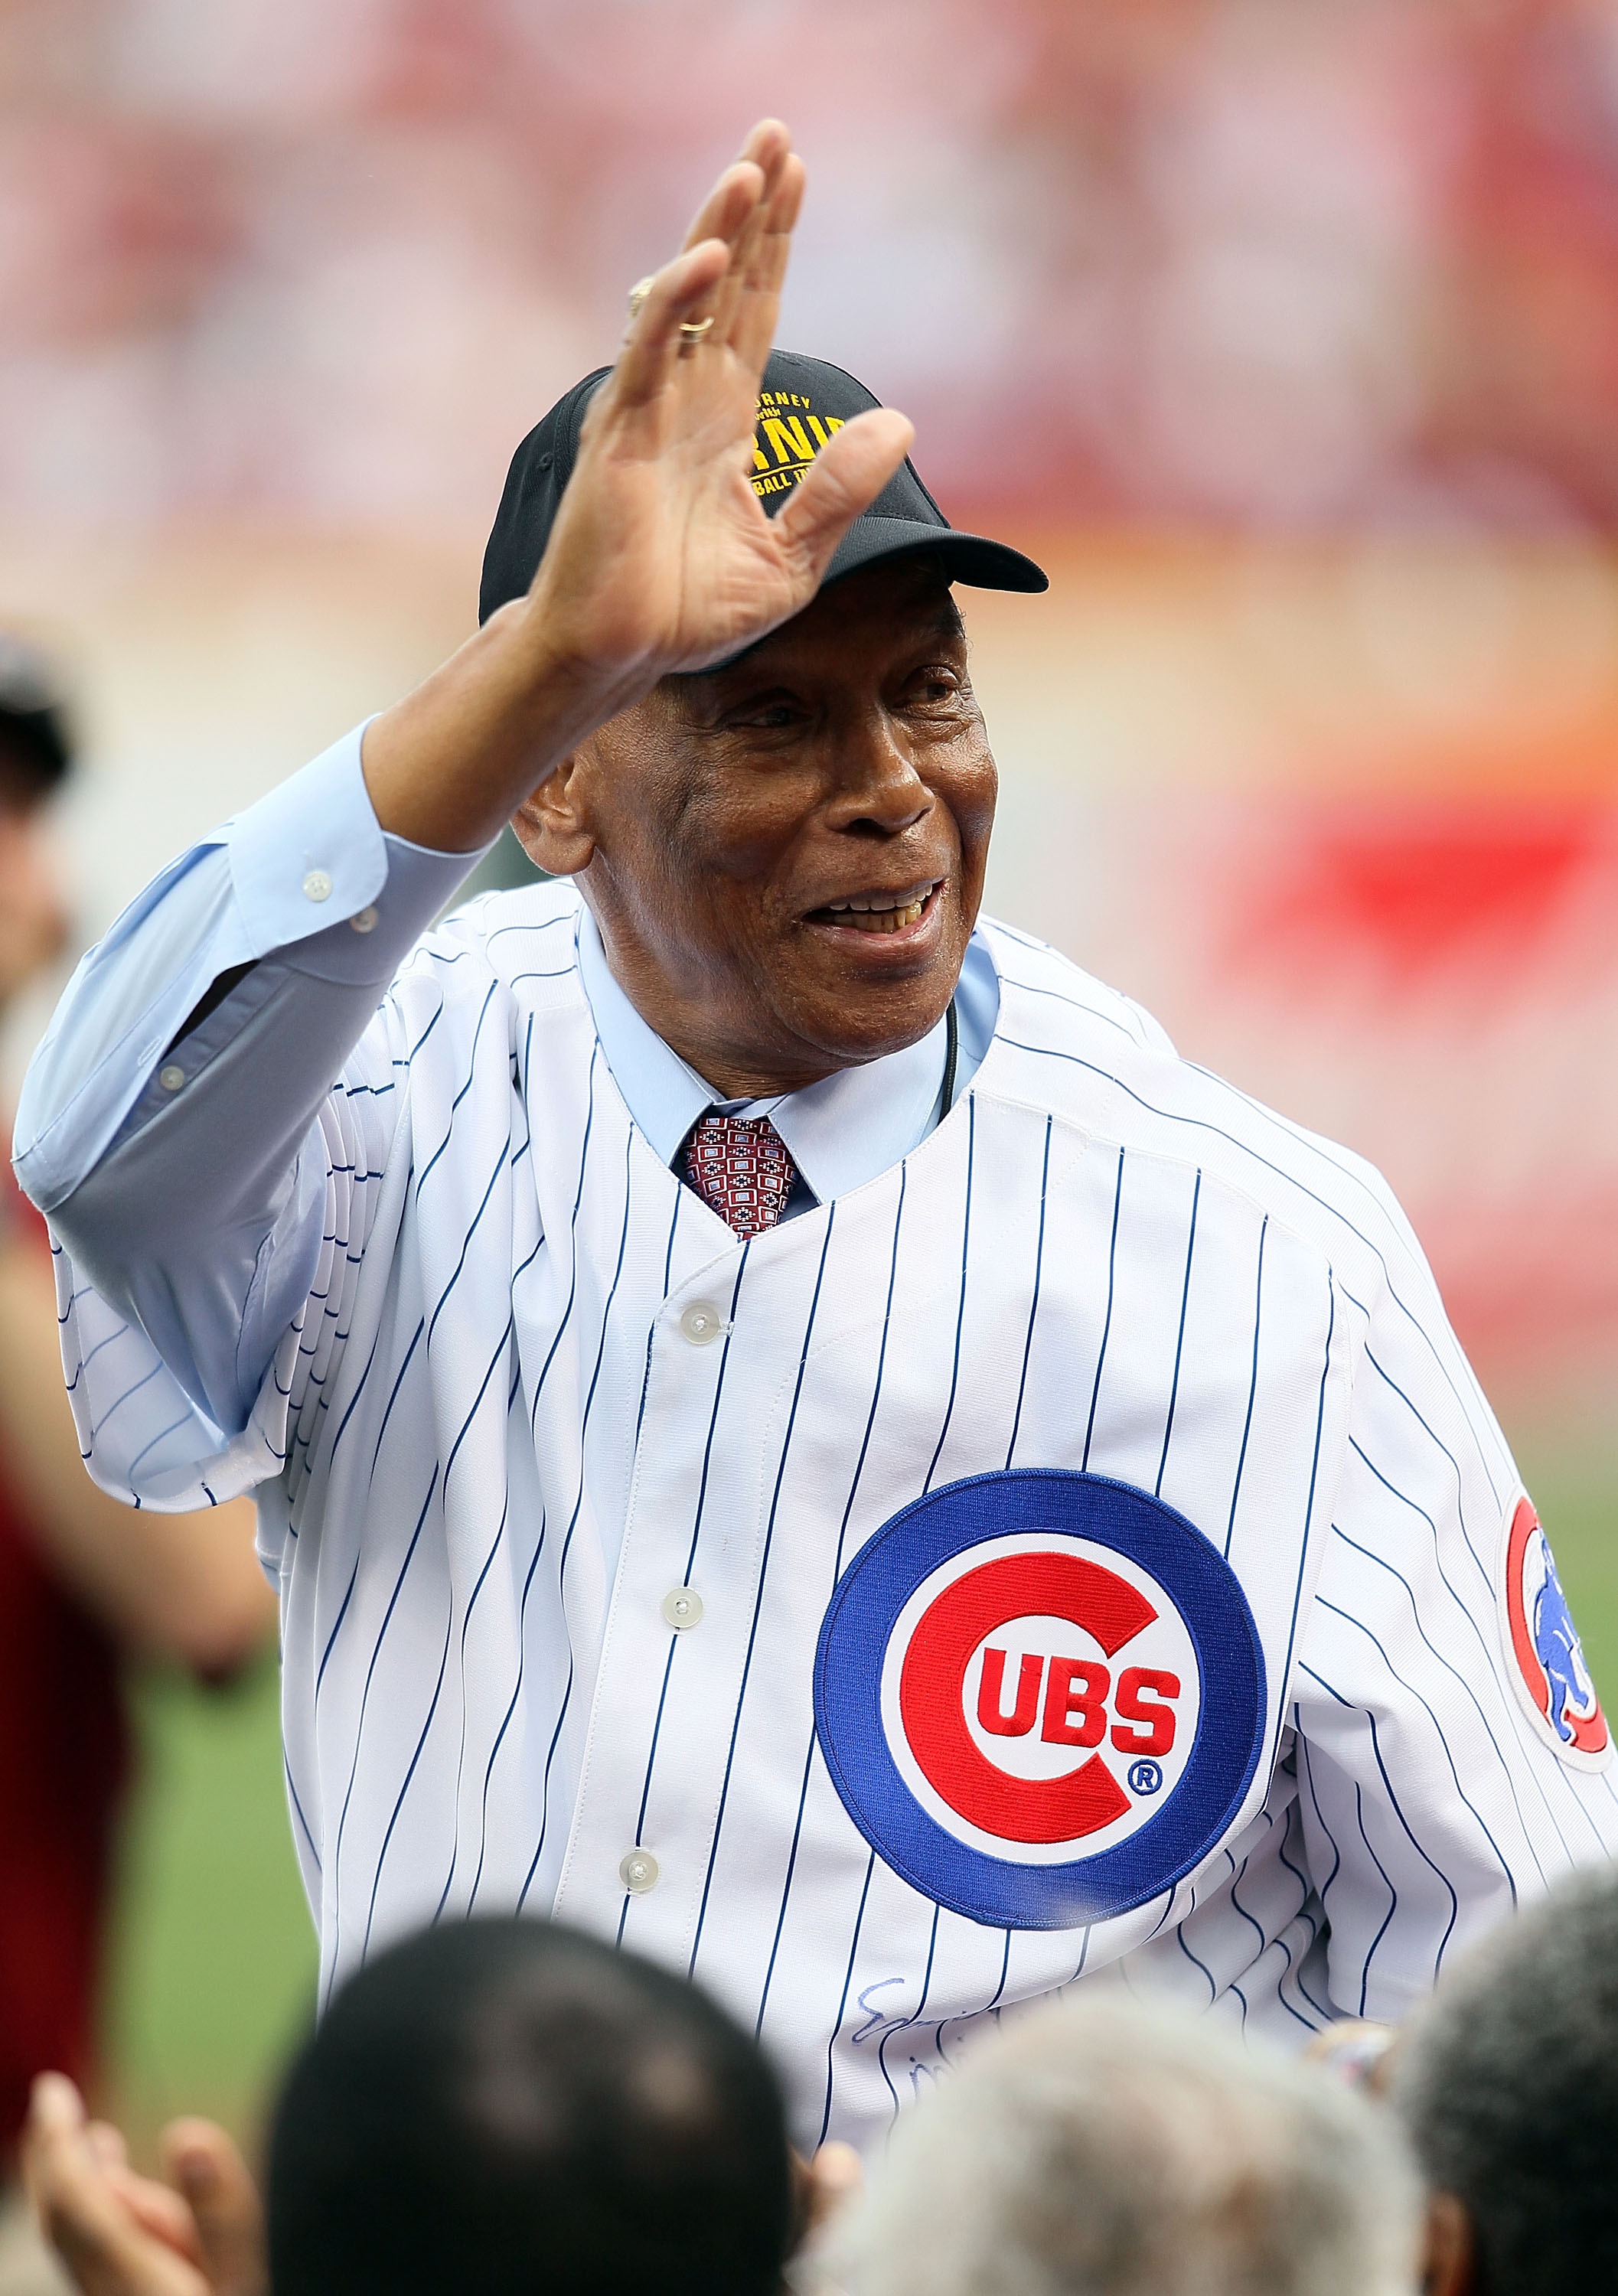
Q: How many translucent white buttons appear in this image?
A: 6